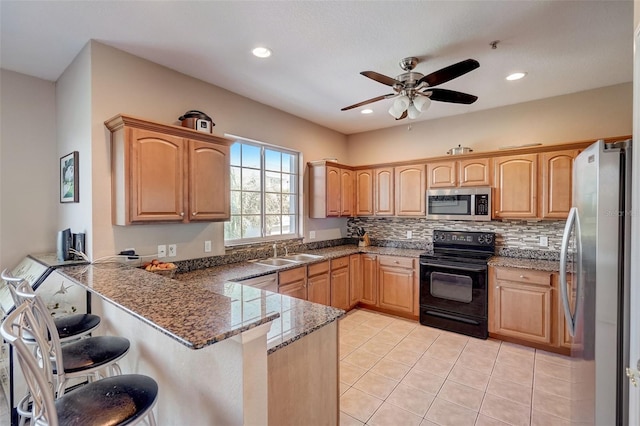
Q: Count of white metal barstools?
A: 3